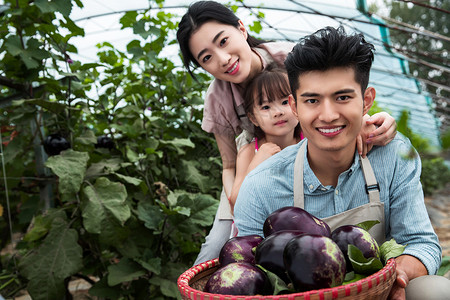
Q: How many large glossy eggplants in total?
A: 6